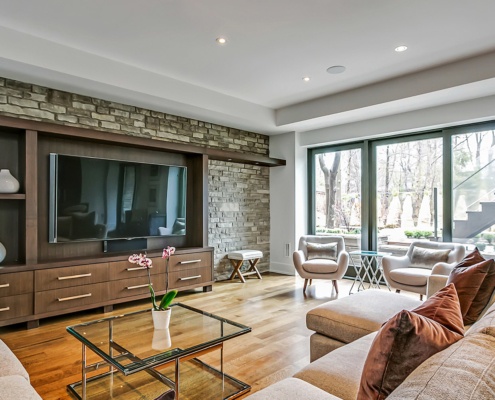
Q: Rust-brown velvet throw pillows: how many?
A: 4